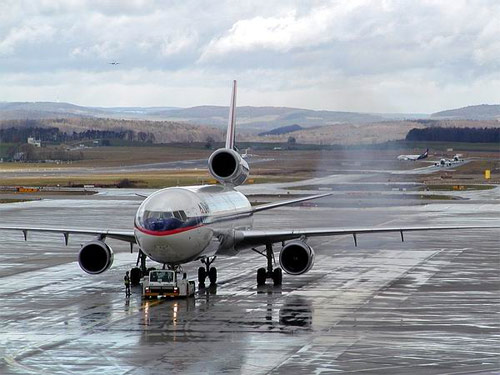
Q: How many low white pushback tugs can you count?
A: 1